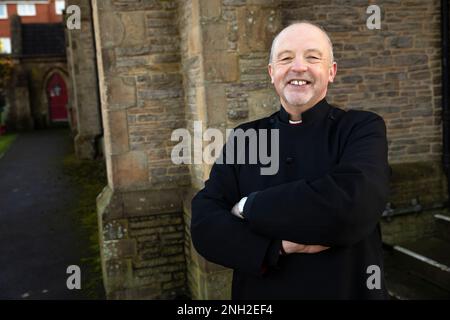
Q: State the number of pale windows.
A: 4